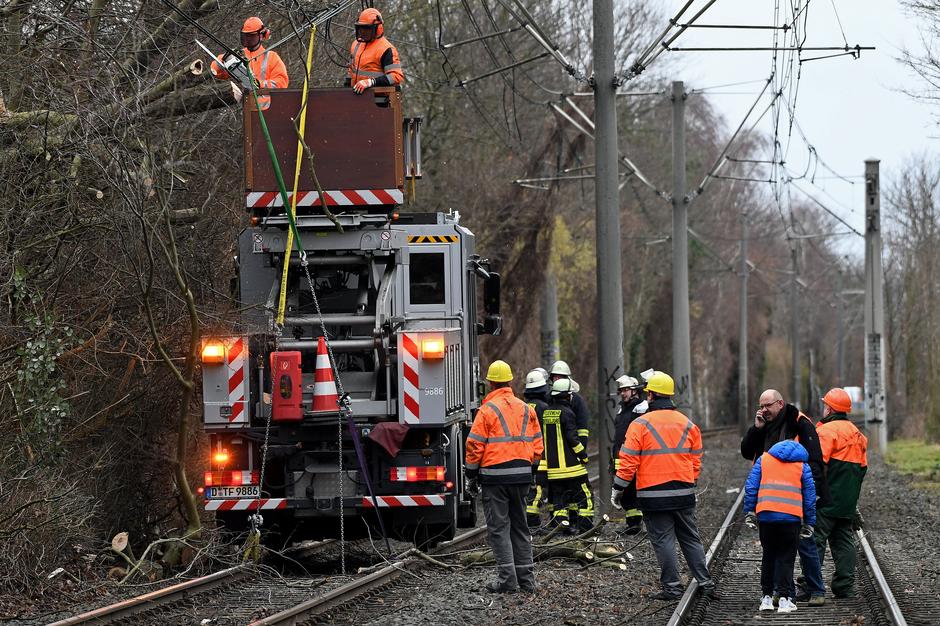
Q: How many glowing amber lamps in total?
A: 3